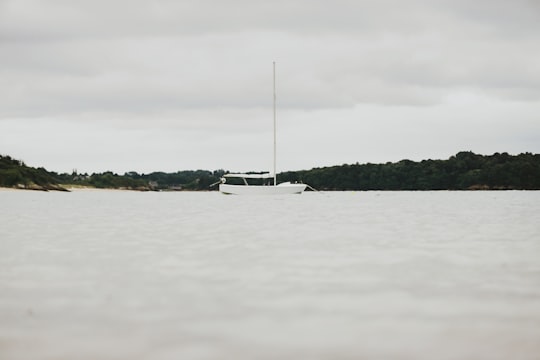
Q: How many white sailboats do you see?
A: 1